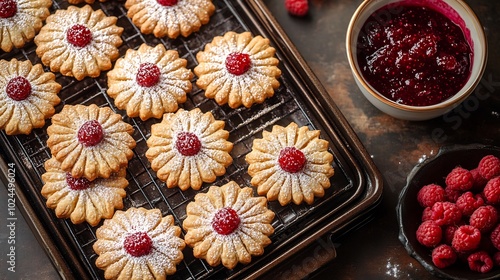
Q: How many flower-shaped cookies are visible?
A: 12